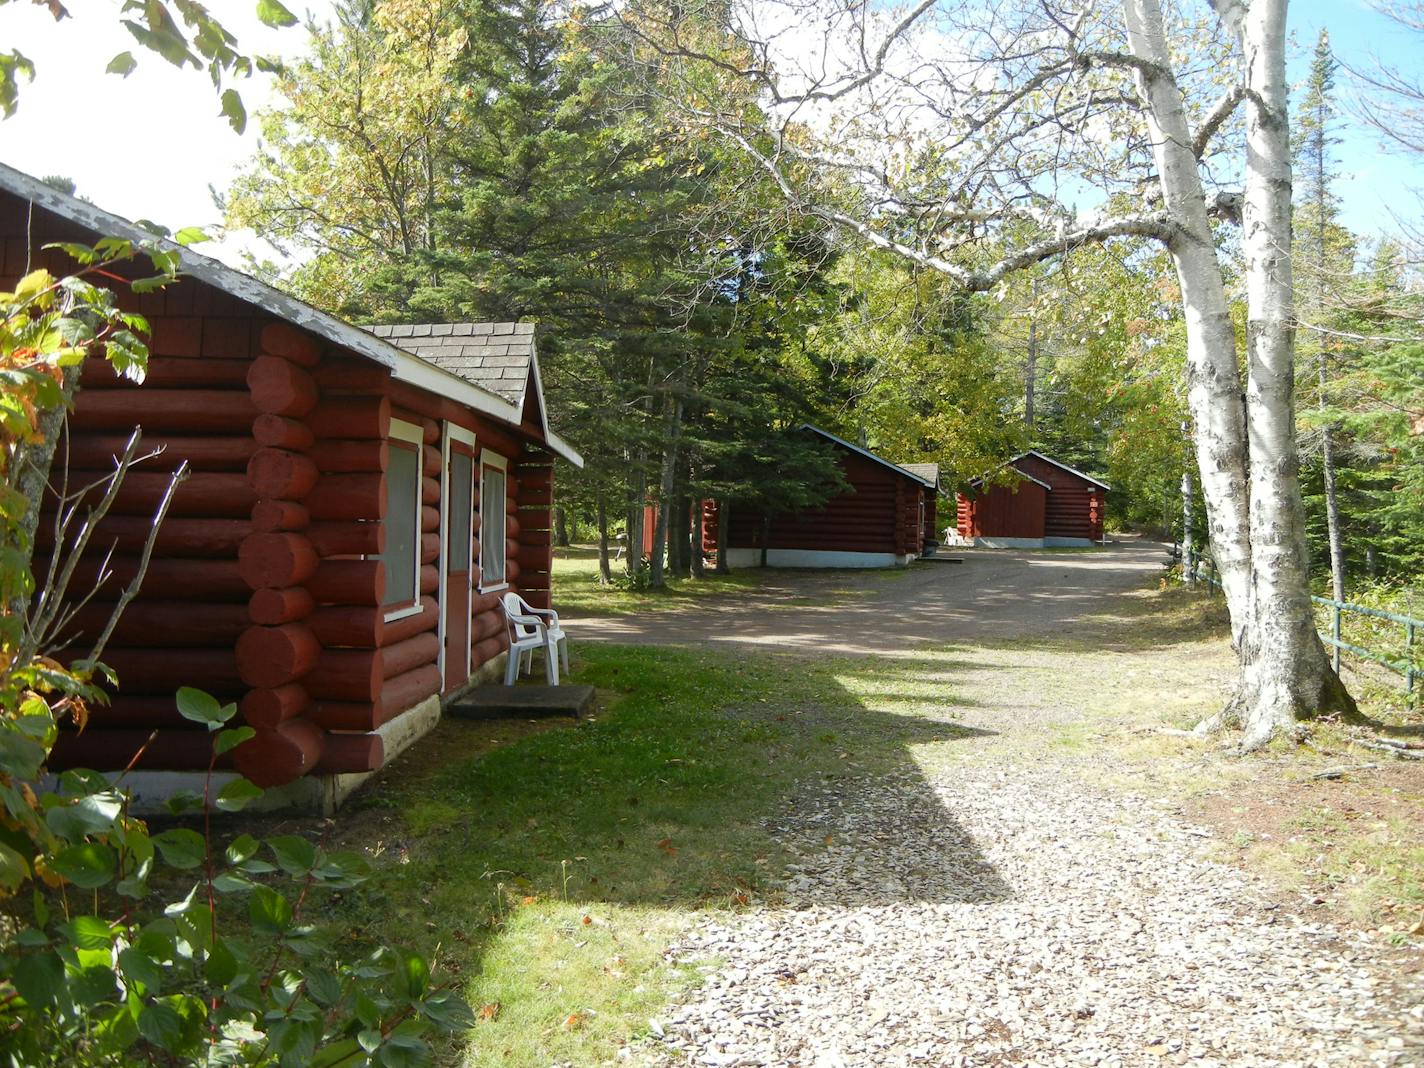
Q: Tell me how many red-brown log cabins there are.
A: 3